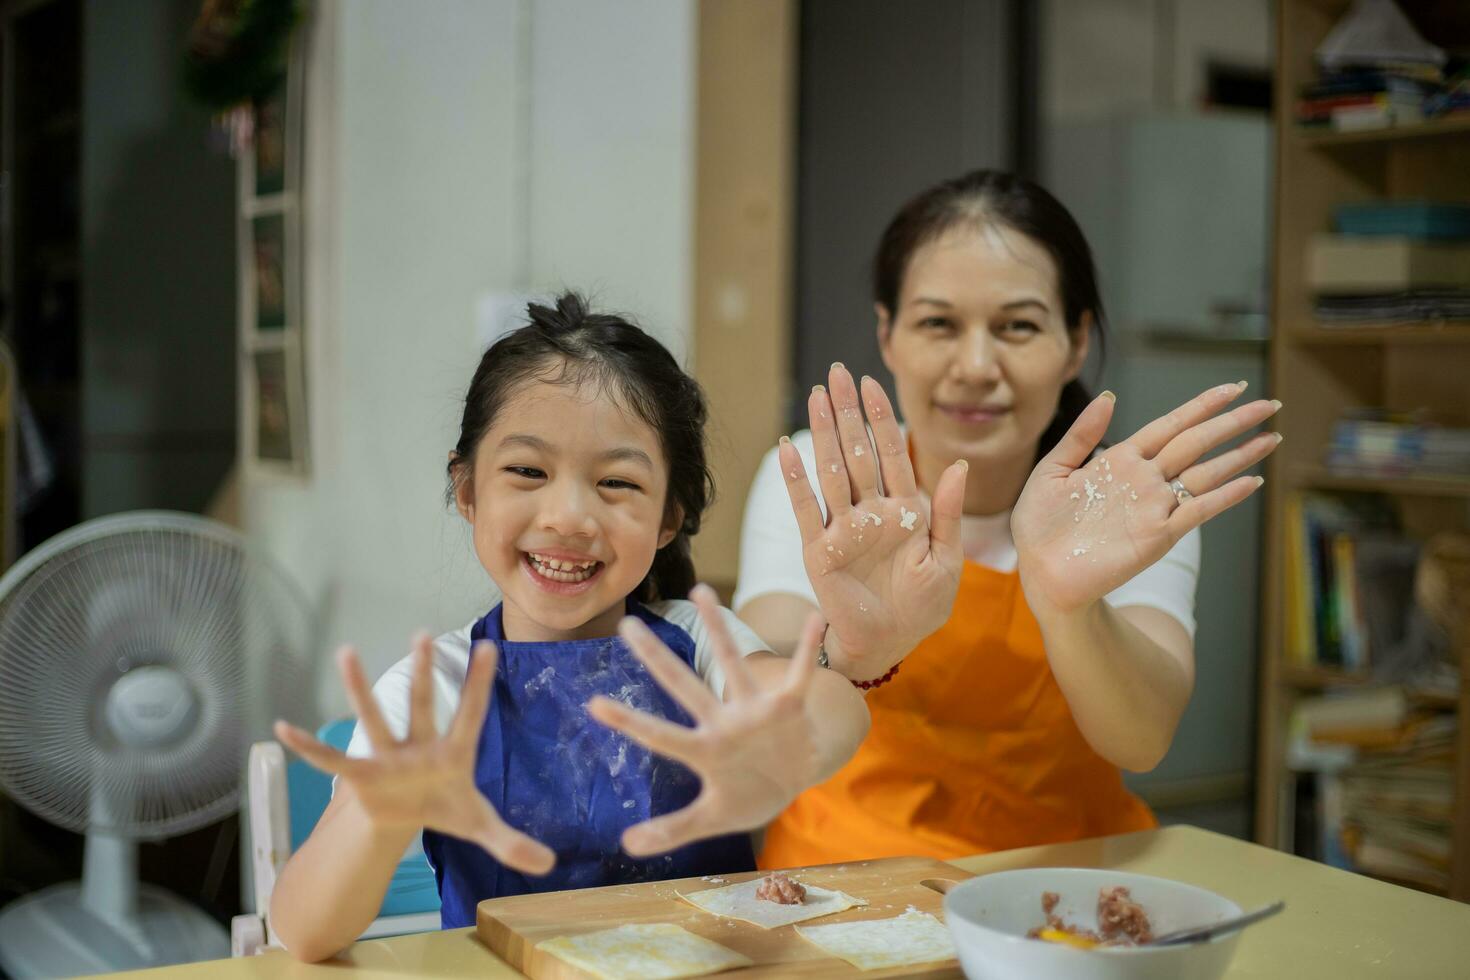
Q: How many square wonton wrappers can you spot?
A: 3